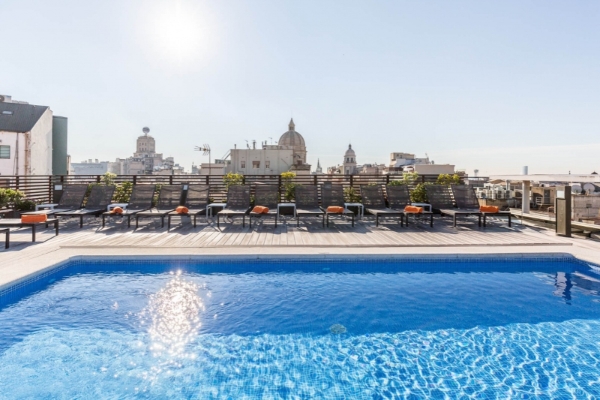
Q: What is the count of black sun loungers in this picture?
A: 15